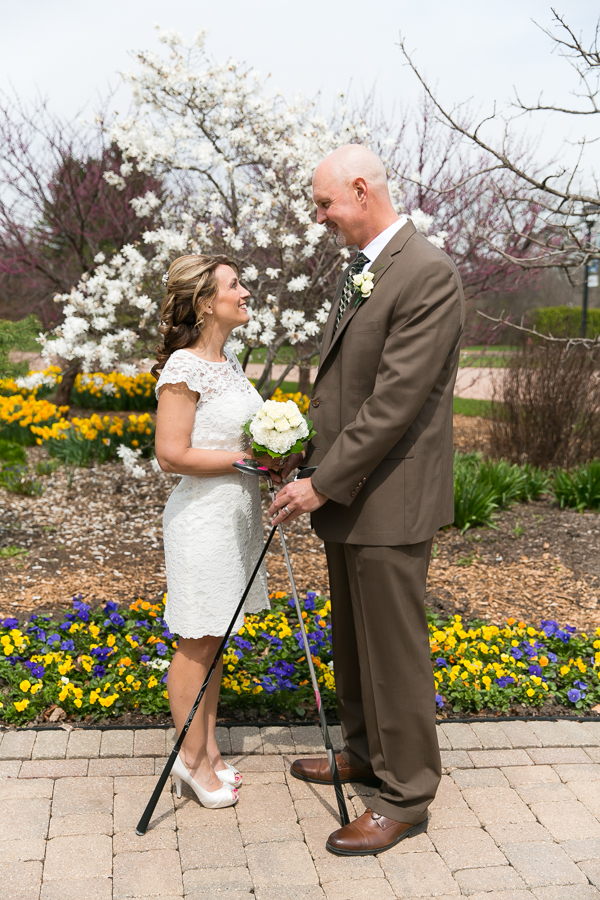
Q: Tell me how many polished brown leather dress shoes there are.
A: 2